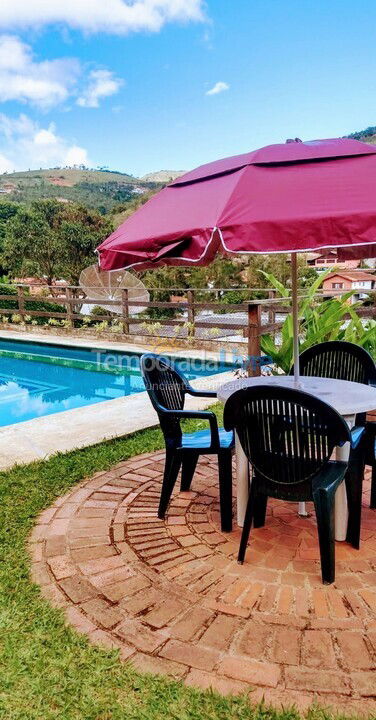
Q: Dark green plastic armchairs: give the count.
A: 4